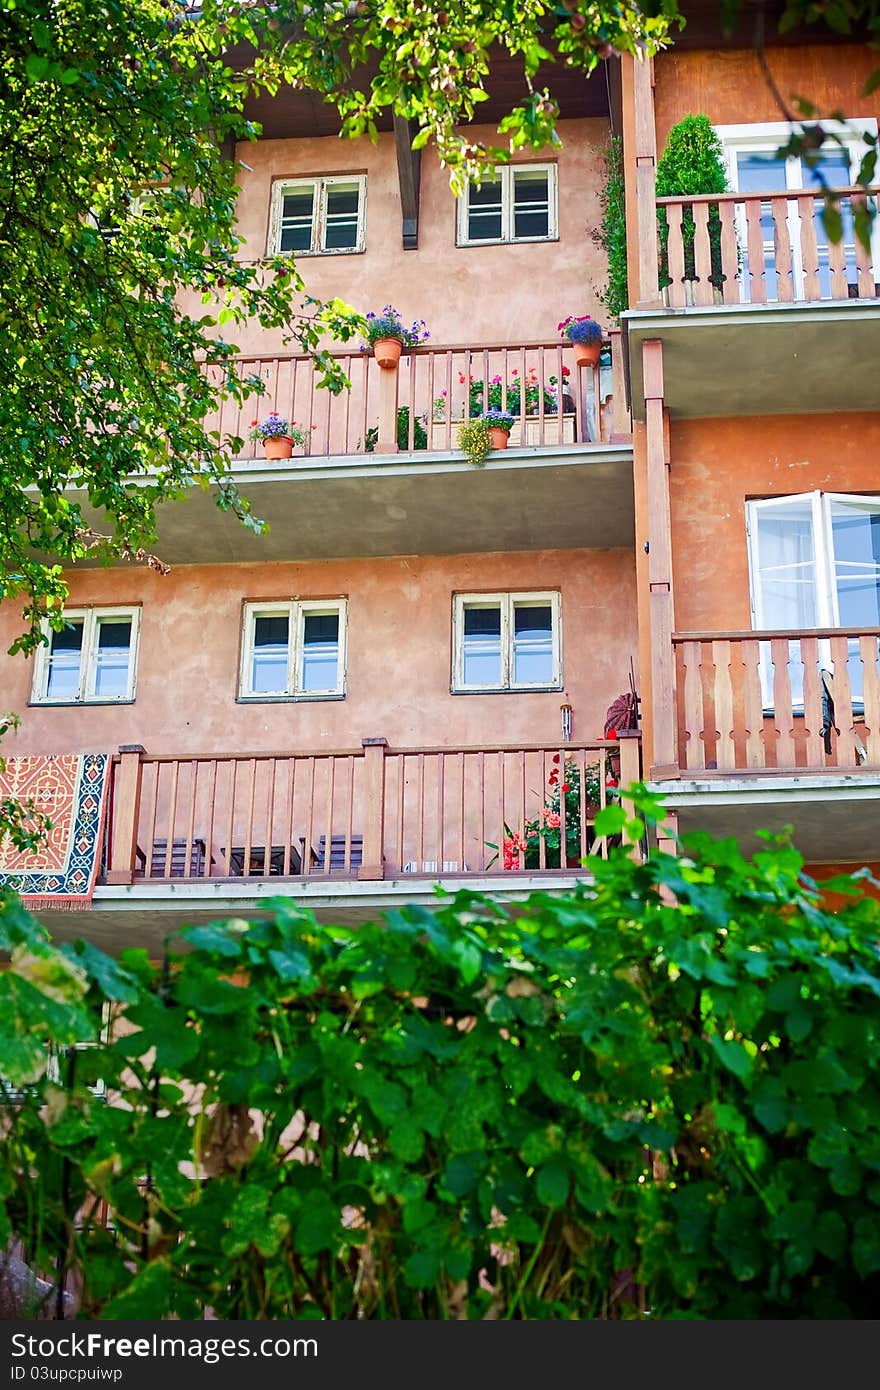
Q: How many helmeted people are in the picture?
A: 0